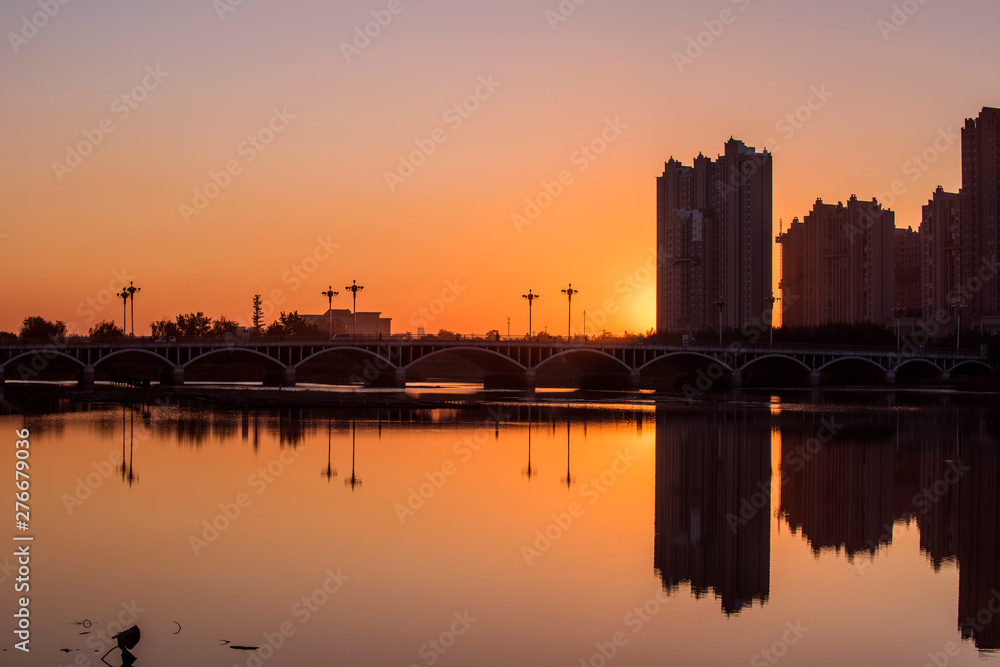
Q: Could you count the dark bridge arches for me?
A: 11